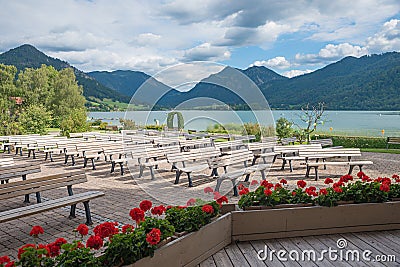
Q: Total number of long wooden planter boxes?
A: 2